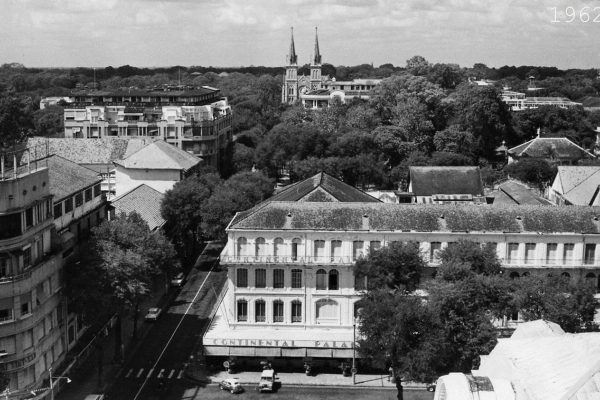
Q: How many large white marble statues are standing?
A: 0